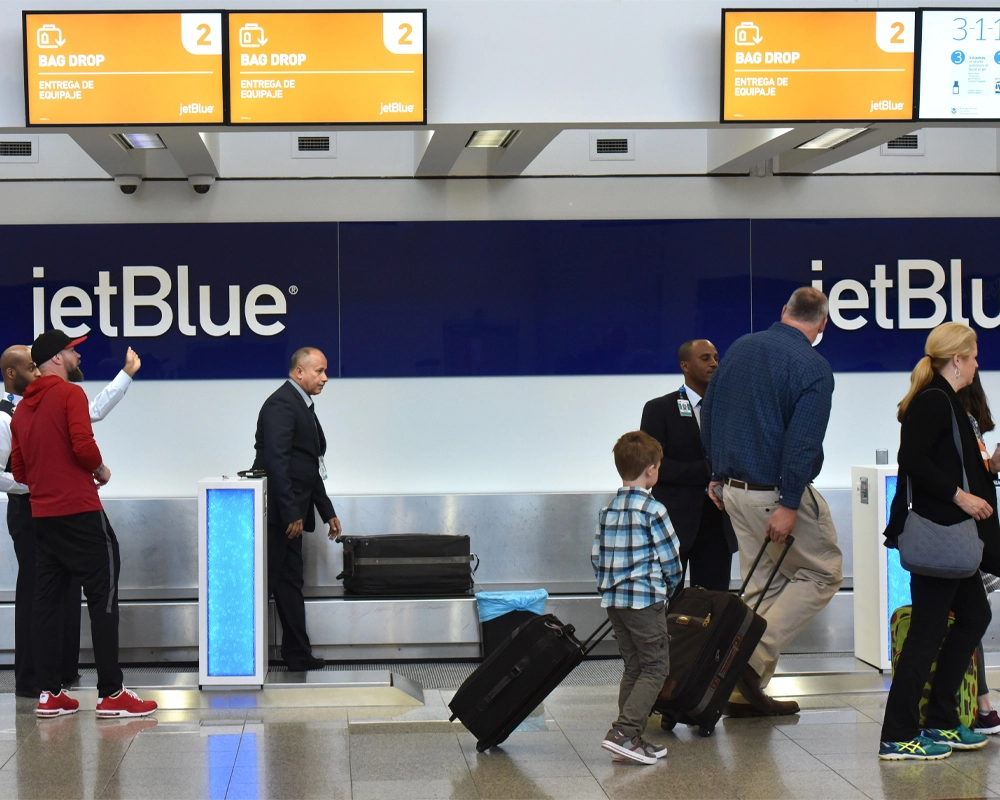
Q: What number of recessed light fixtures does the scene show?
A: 3